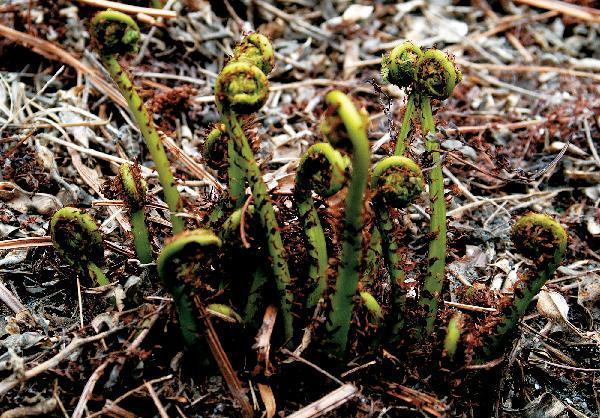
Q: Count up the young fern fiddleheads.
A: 13